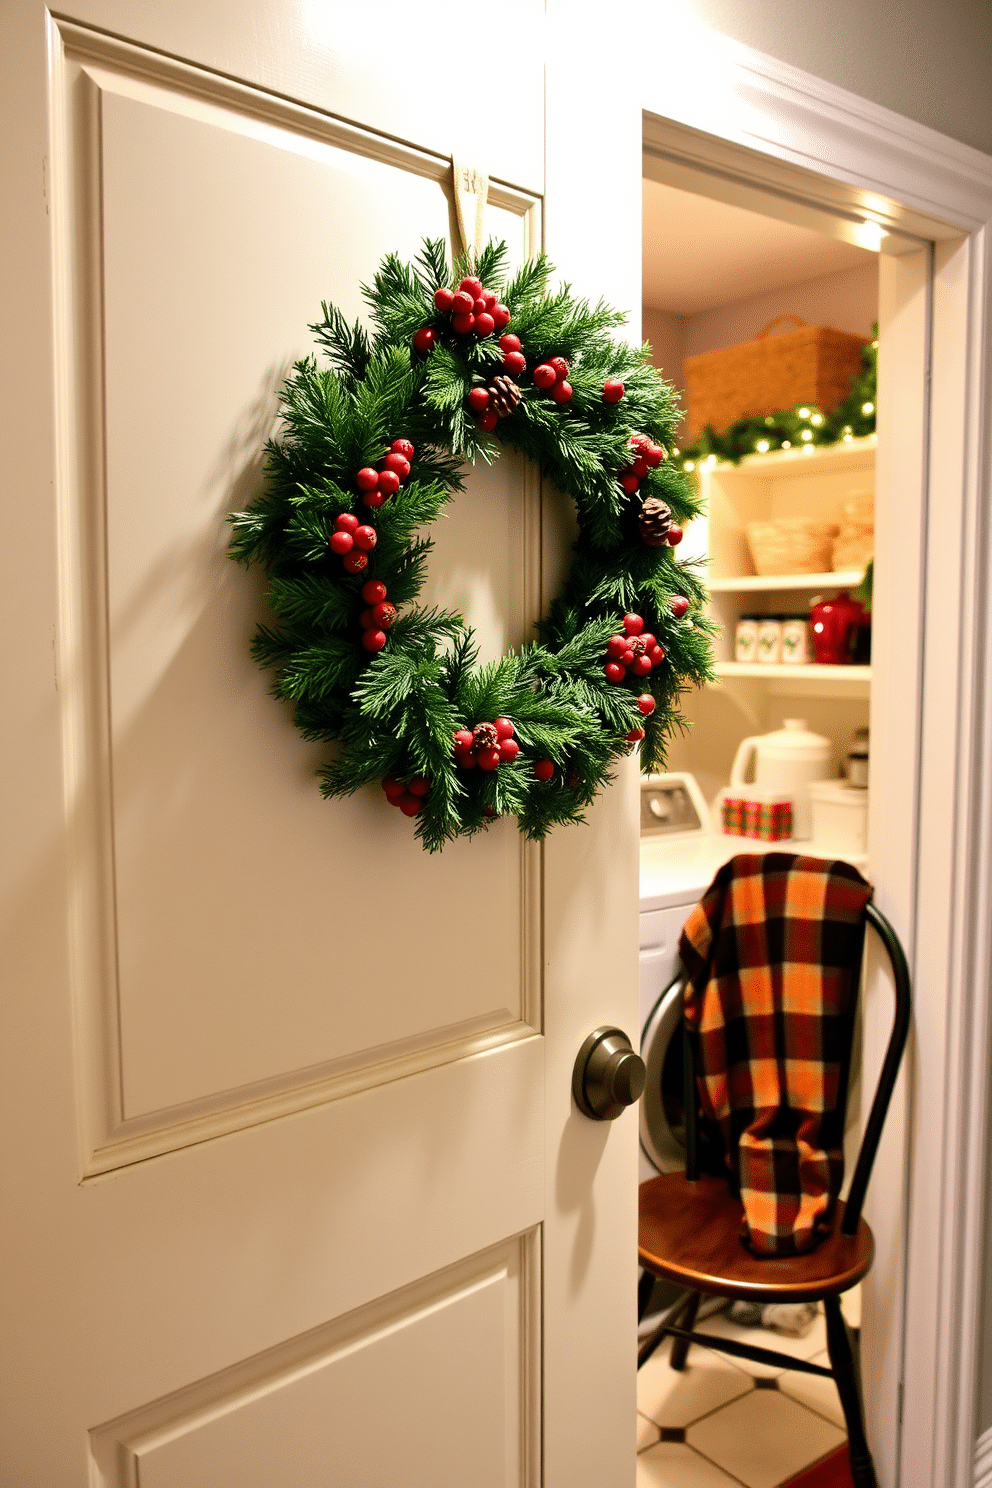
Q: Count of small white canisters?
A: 3